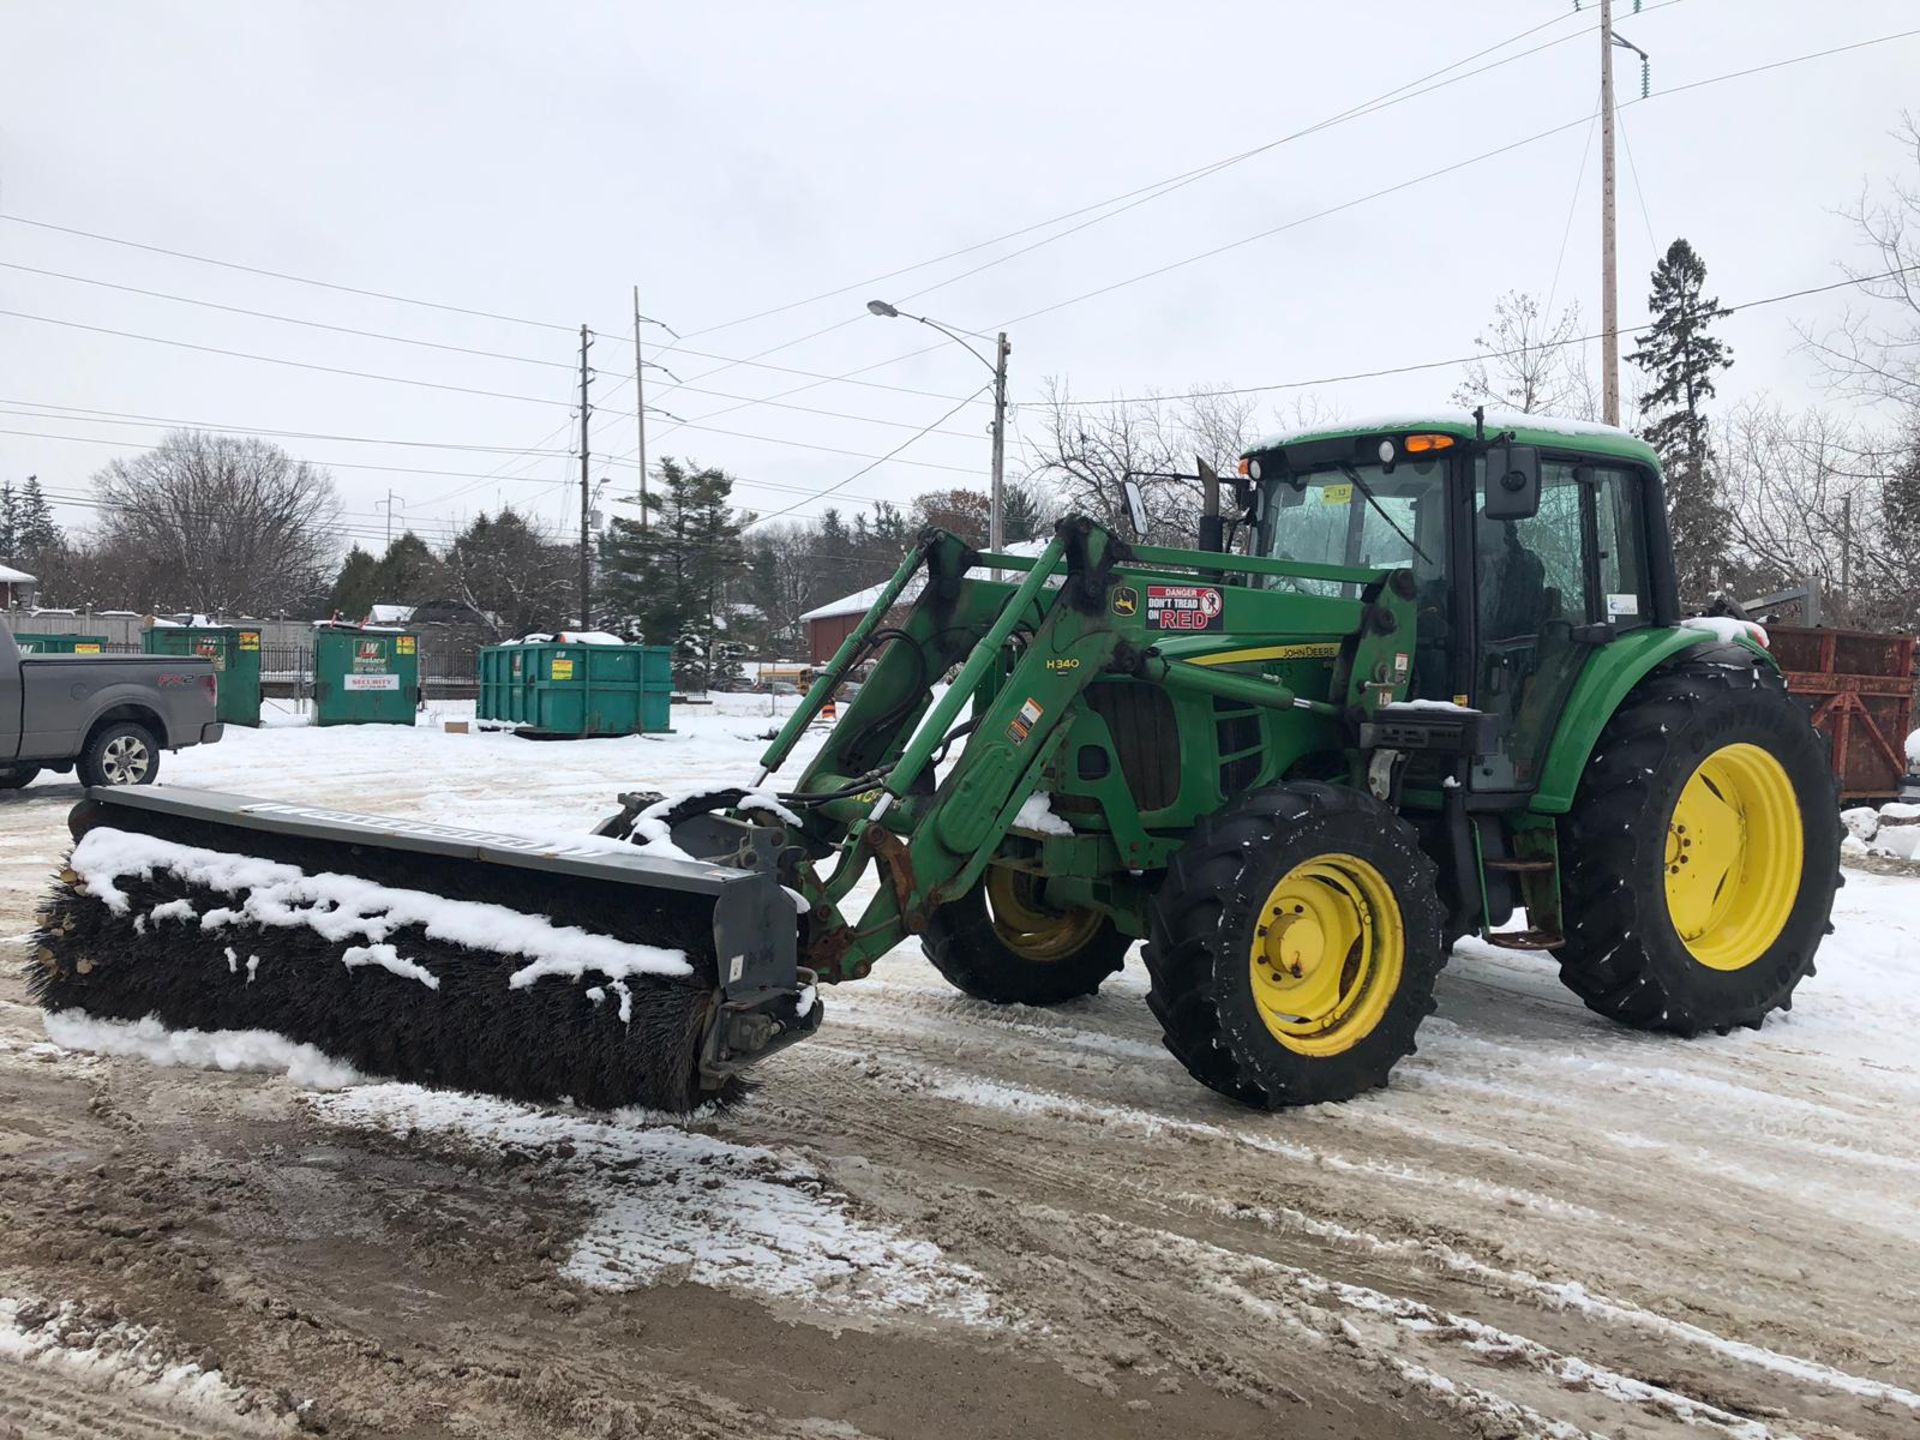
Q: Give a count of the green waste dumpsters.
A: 4